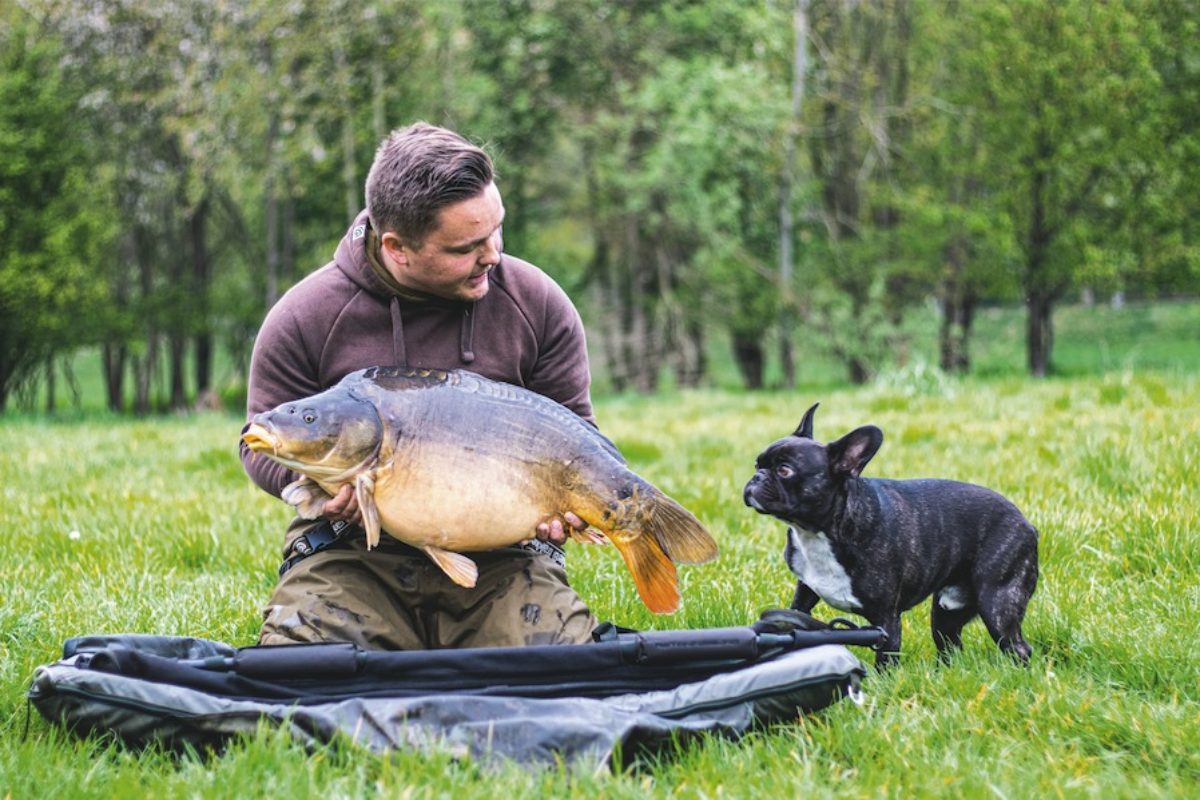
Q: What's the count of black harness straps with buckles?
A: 1